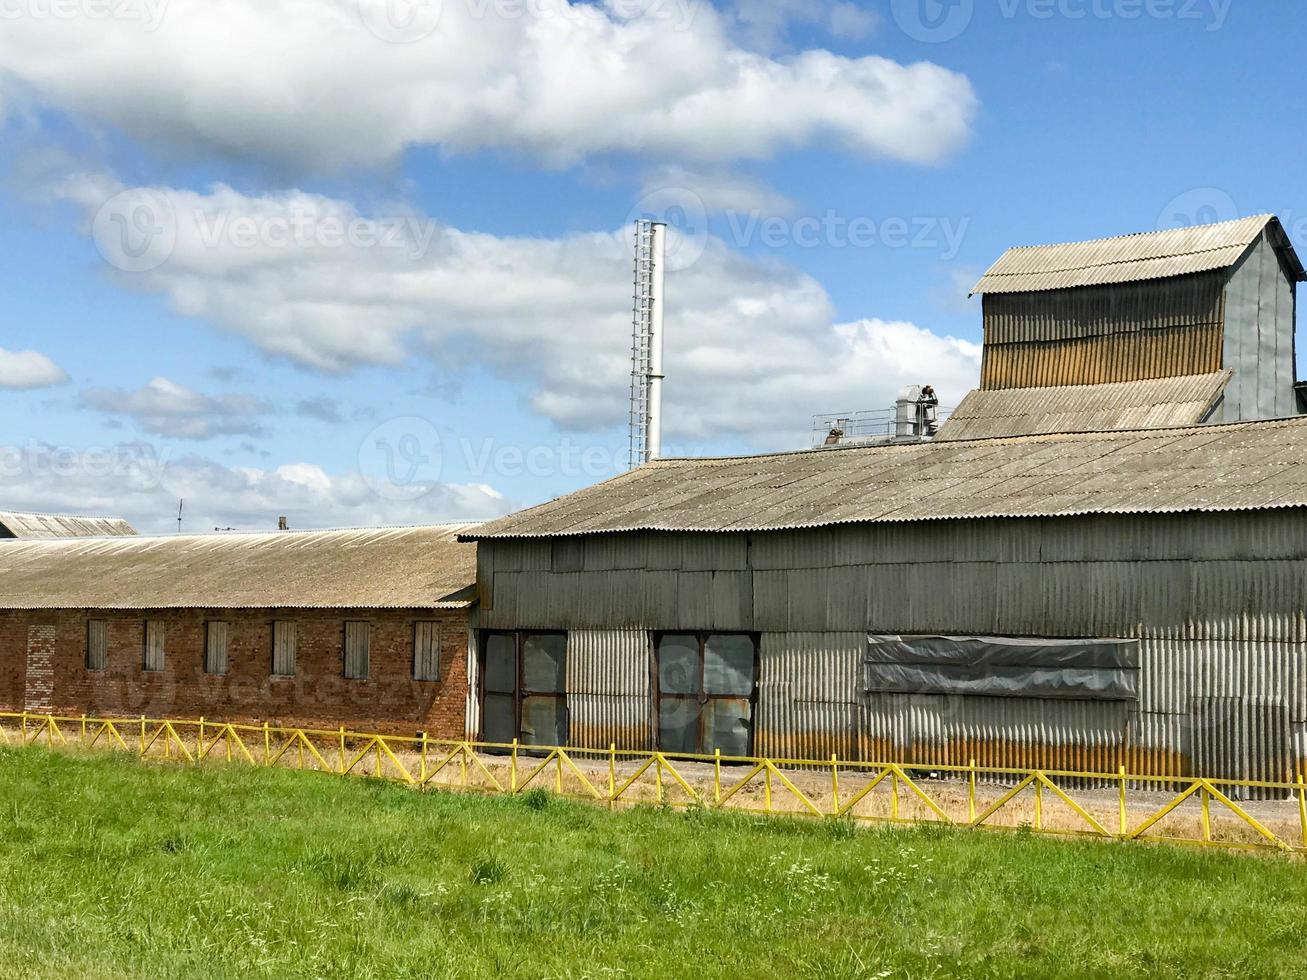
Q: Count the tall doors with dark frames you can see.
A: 2